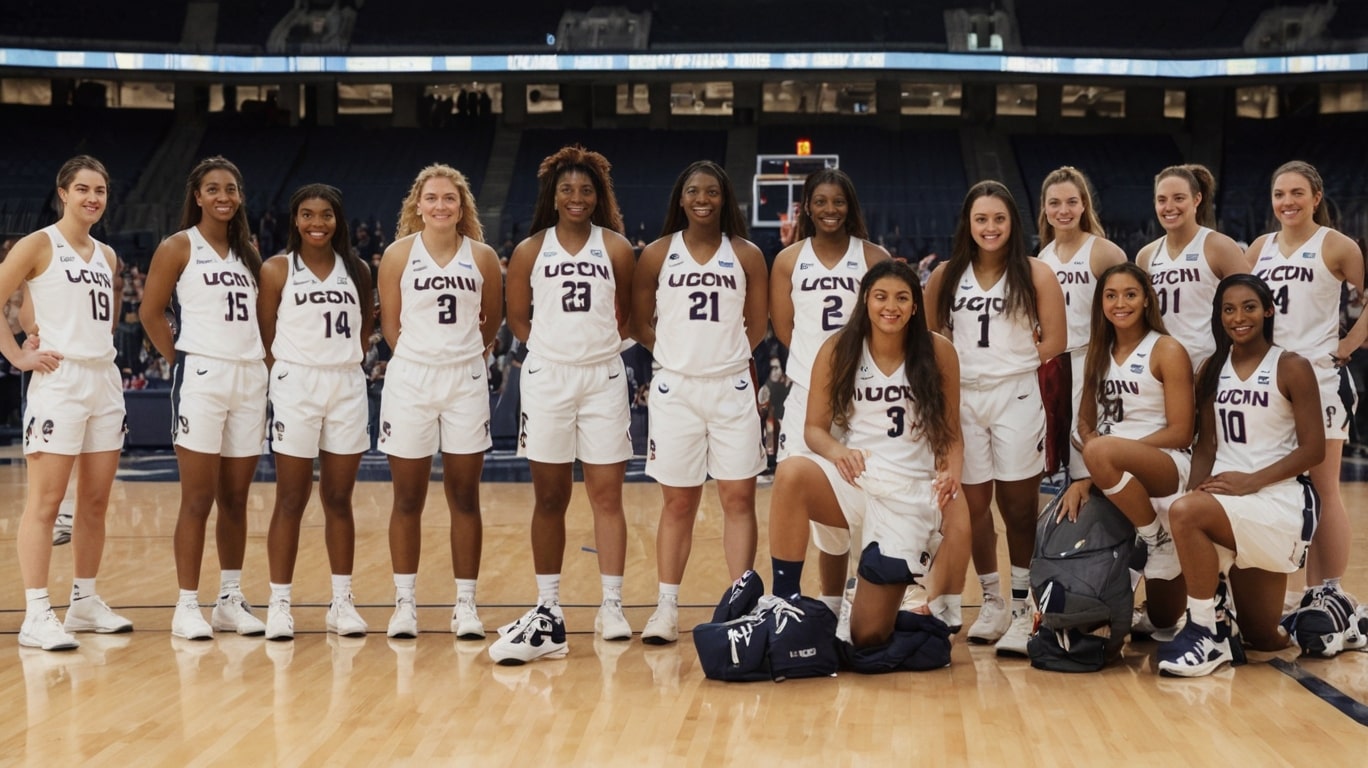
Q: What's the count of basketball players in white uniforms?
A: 14